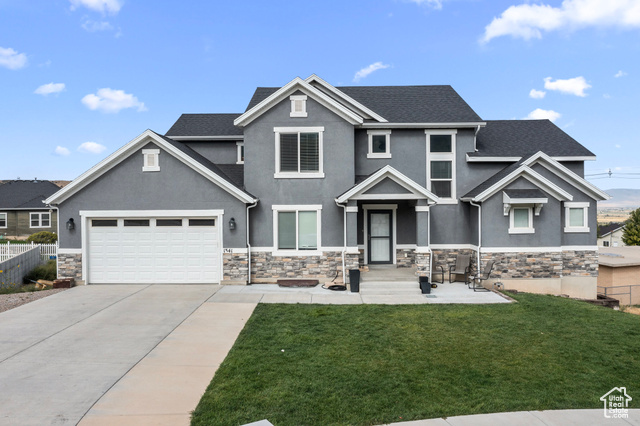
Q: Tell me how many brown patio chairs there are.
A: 3